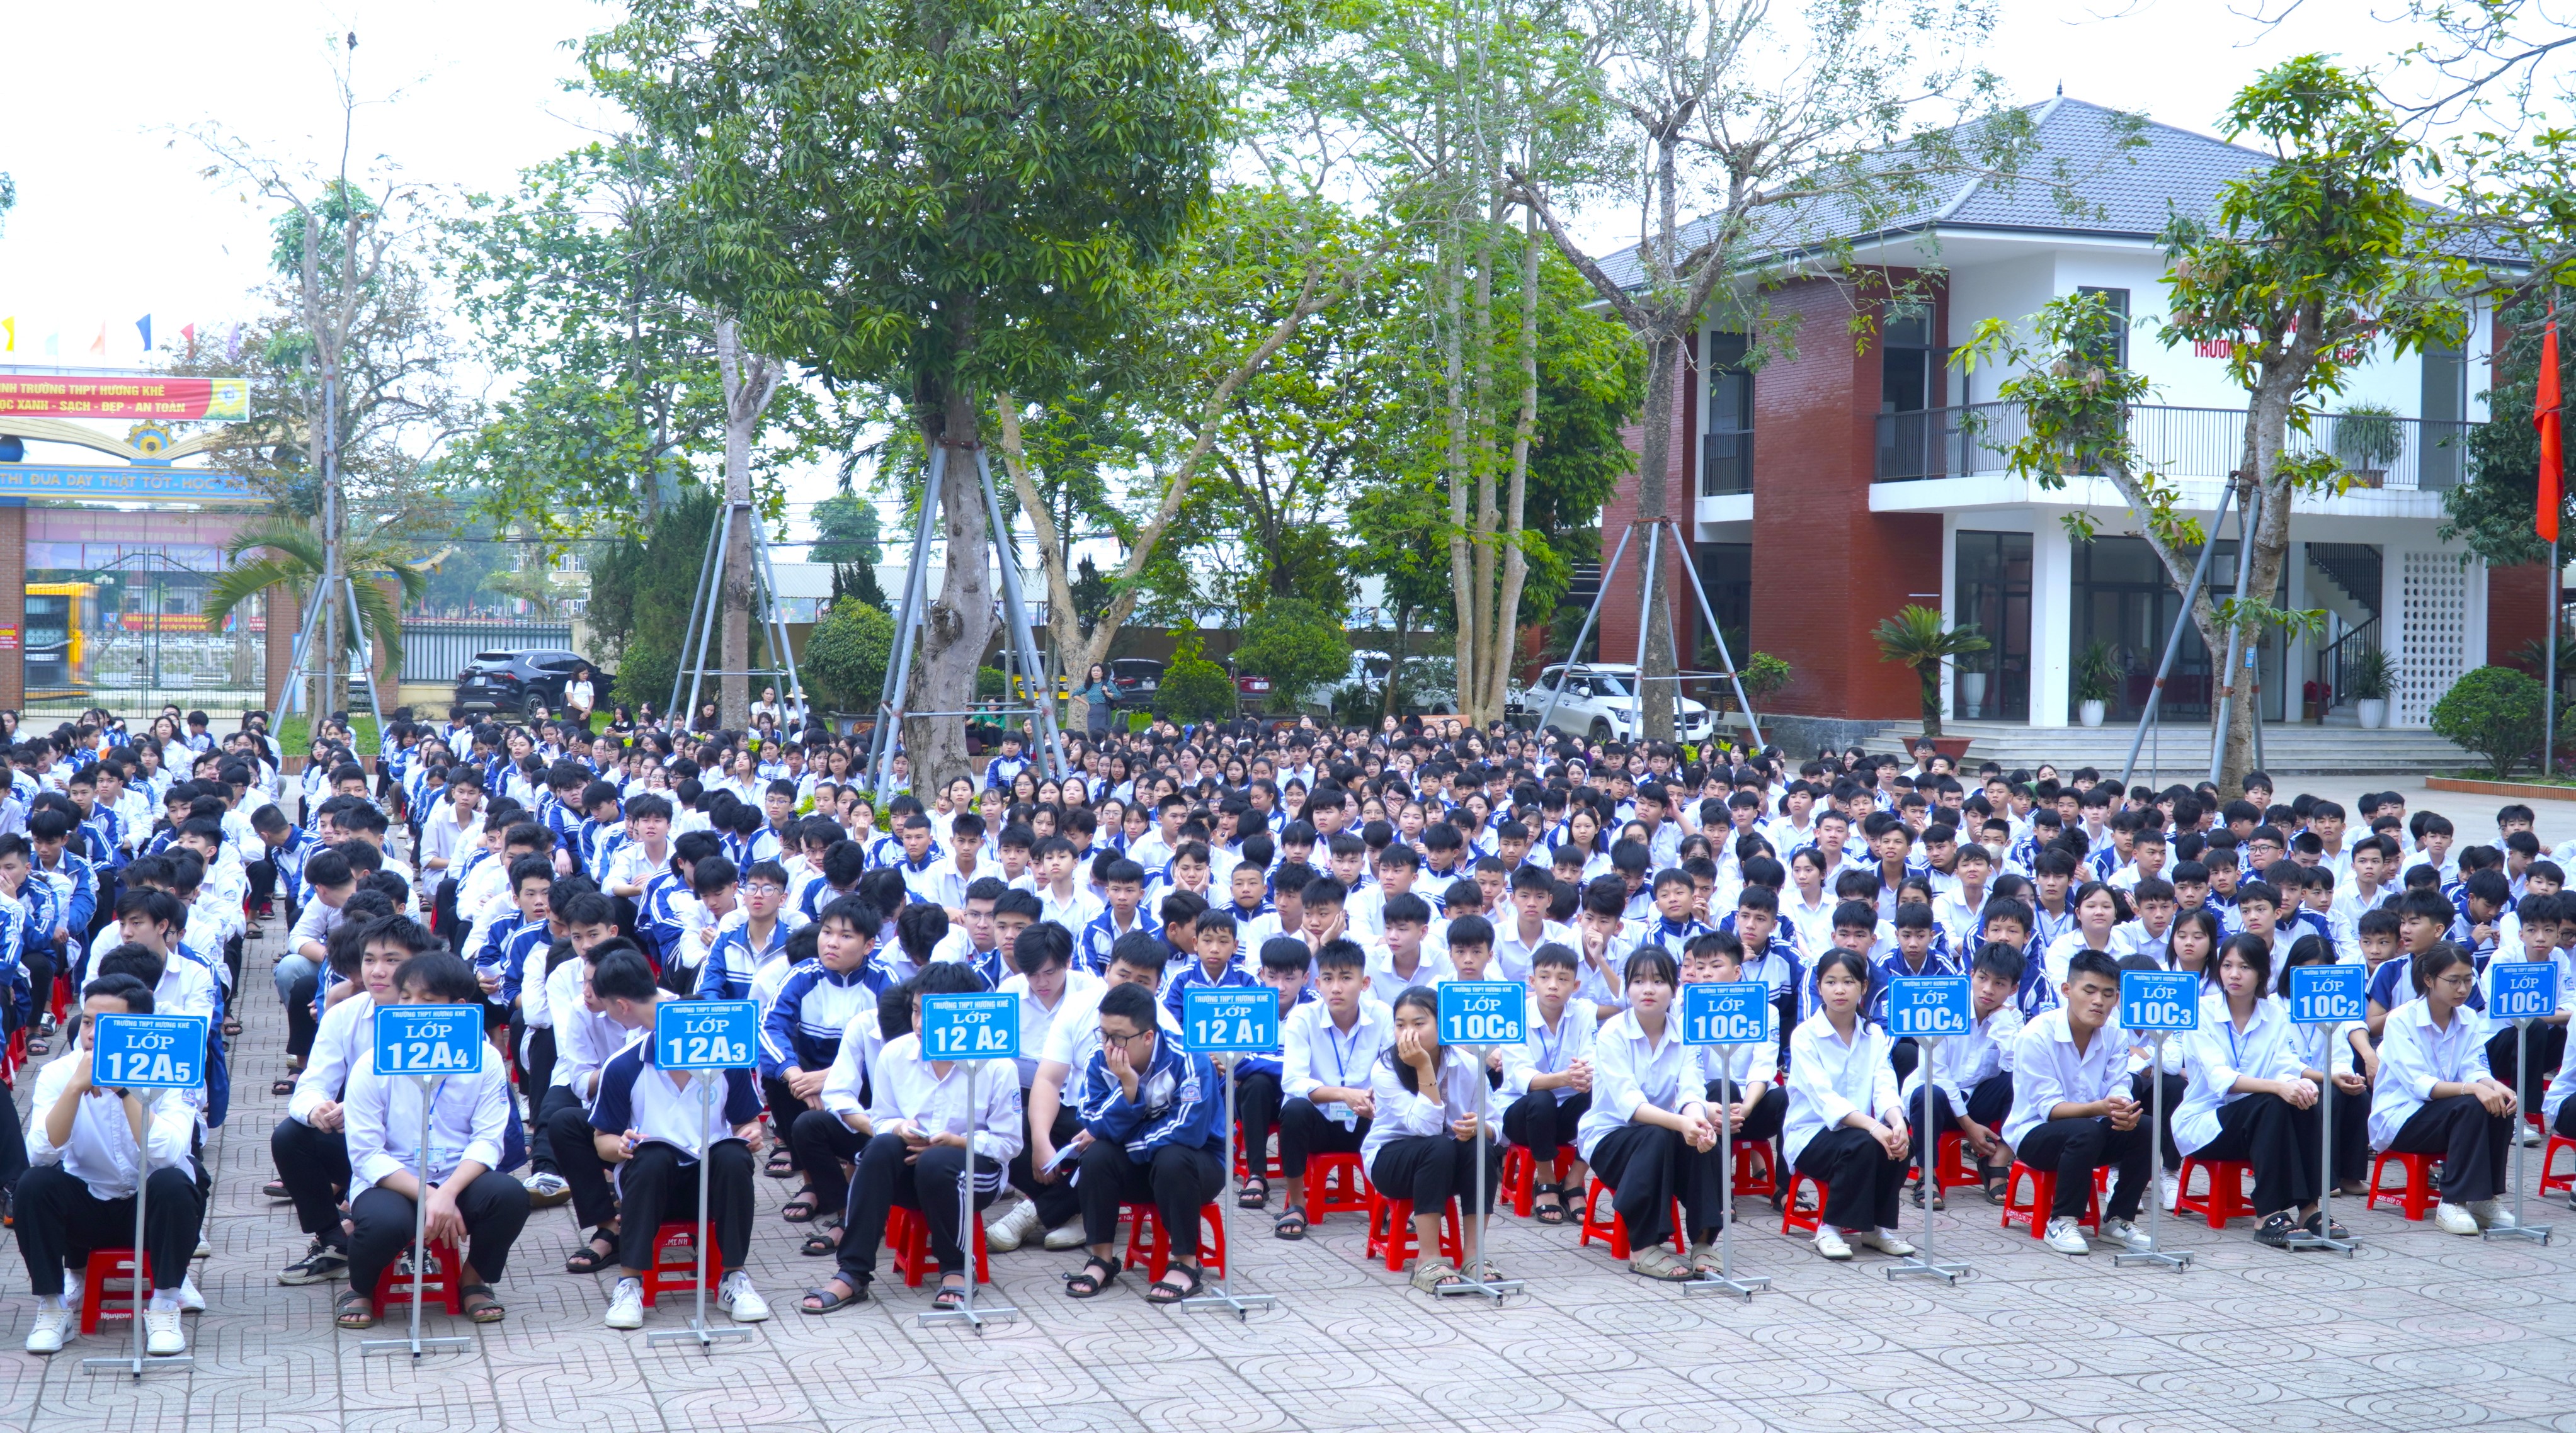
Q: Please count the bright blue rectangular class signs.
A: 11